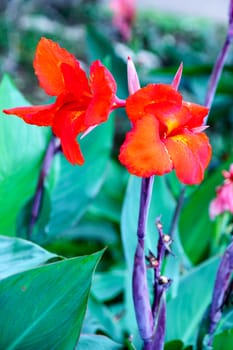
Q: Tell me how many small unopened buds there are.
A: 2